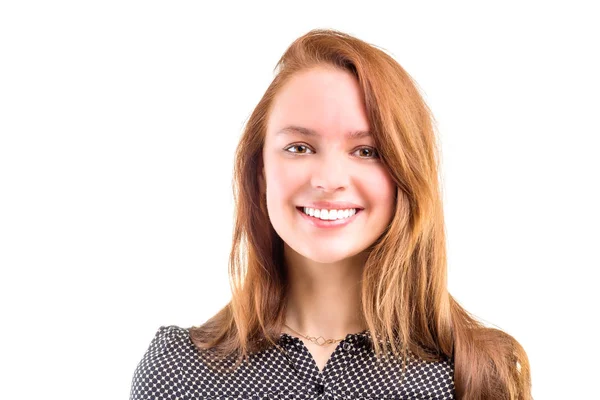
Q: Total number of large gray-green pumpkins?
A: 0